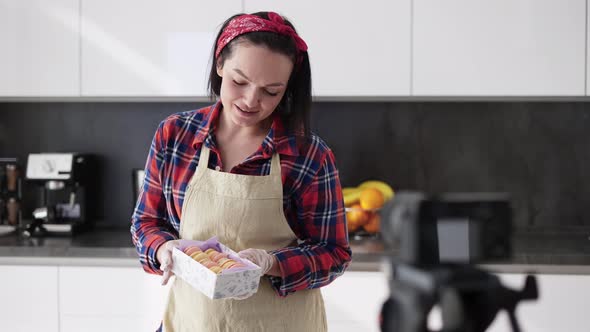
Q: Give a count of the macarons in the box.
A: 8